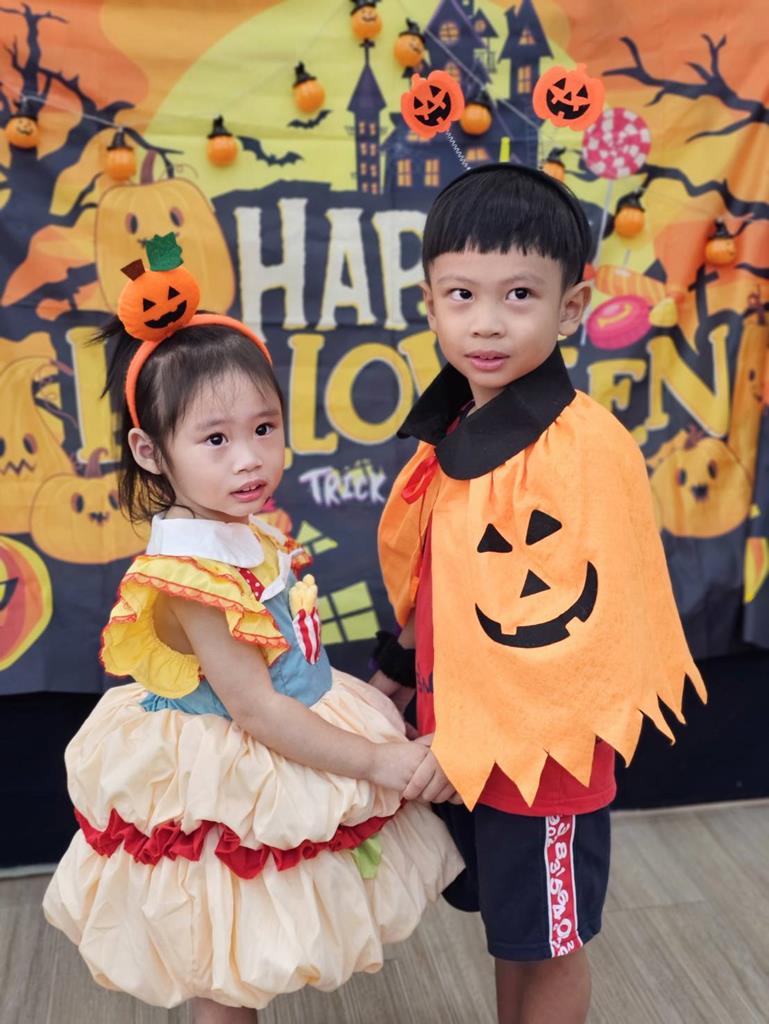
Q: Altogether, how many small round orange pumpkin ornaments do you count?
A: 10